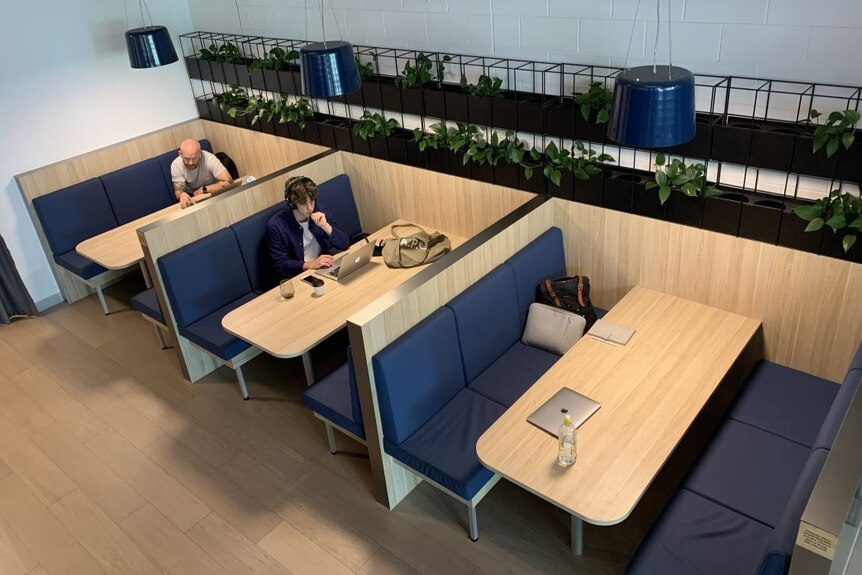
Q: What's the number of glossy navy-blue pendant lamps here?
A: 3